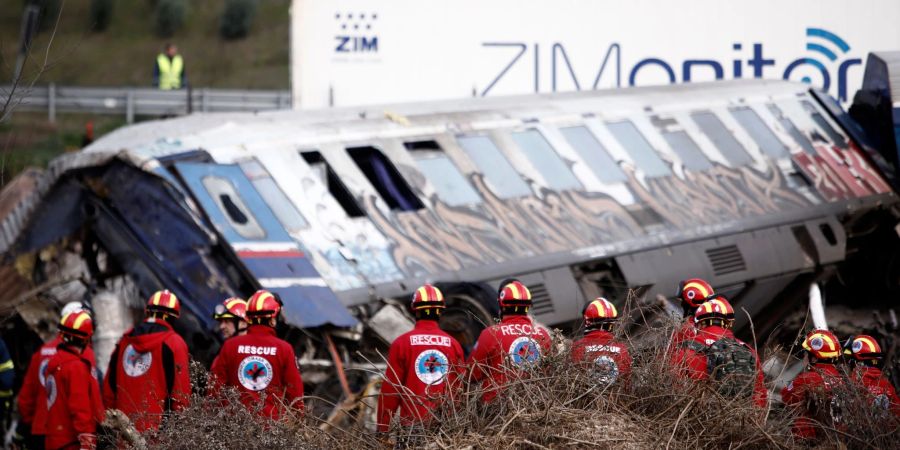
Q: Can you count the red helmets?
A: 11